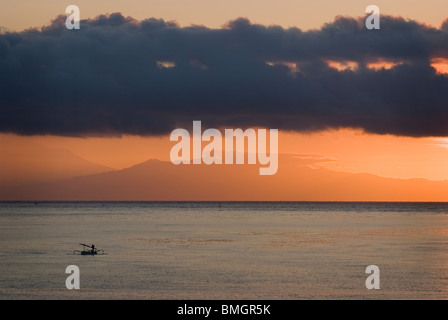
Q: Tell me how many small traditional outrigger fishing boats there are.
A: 1